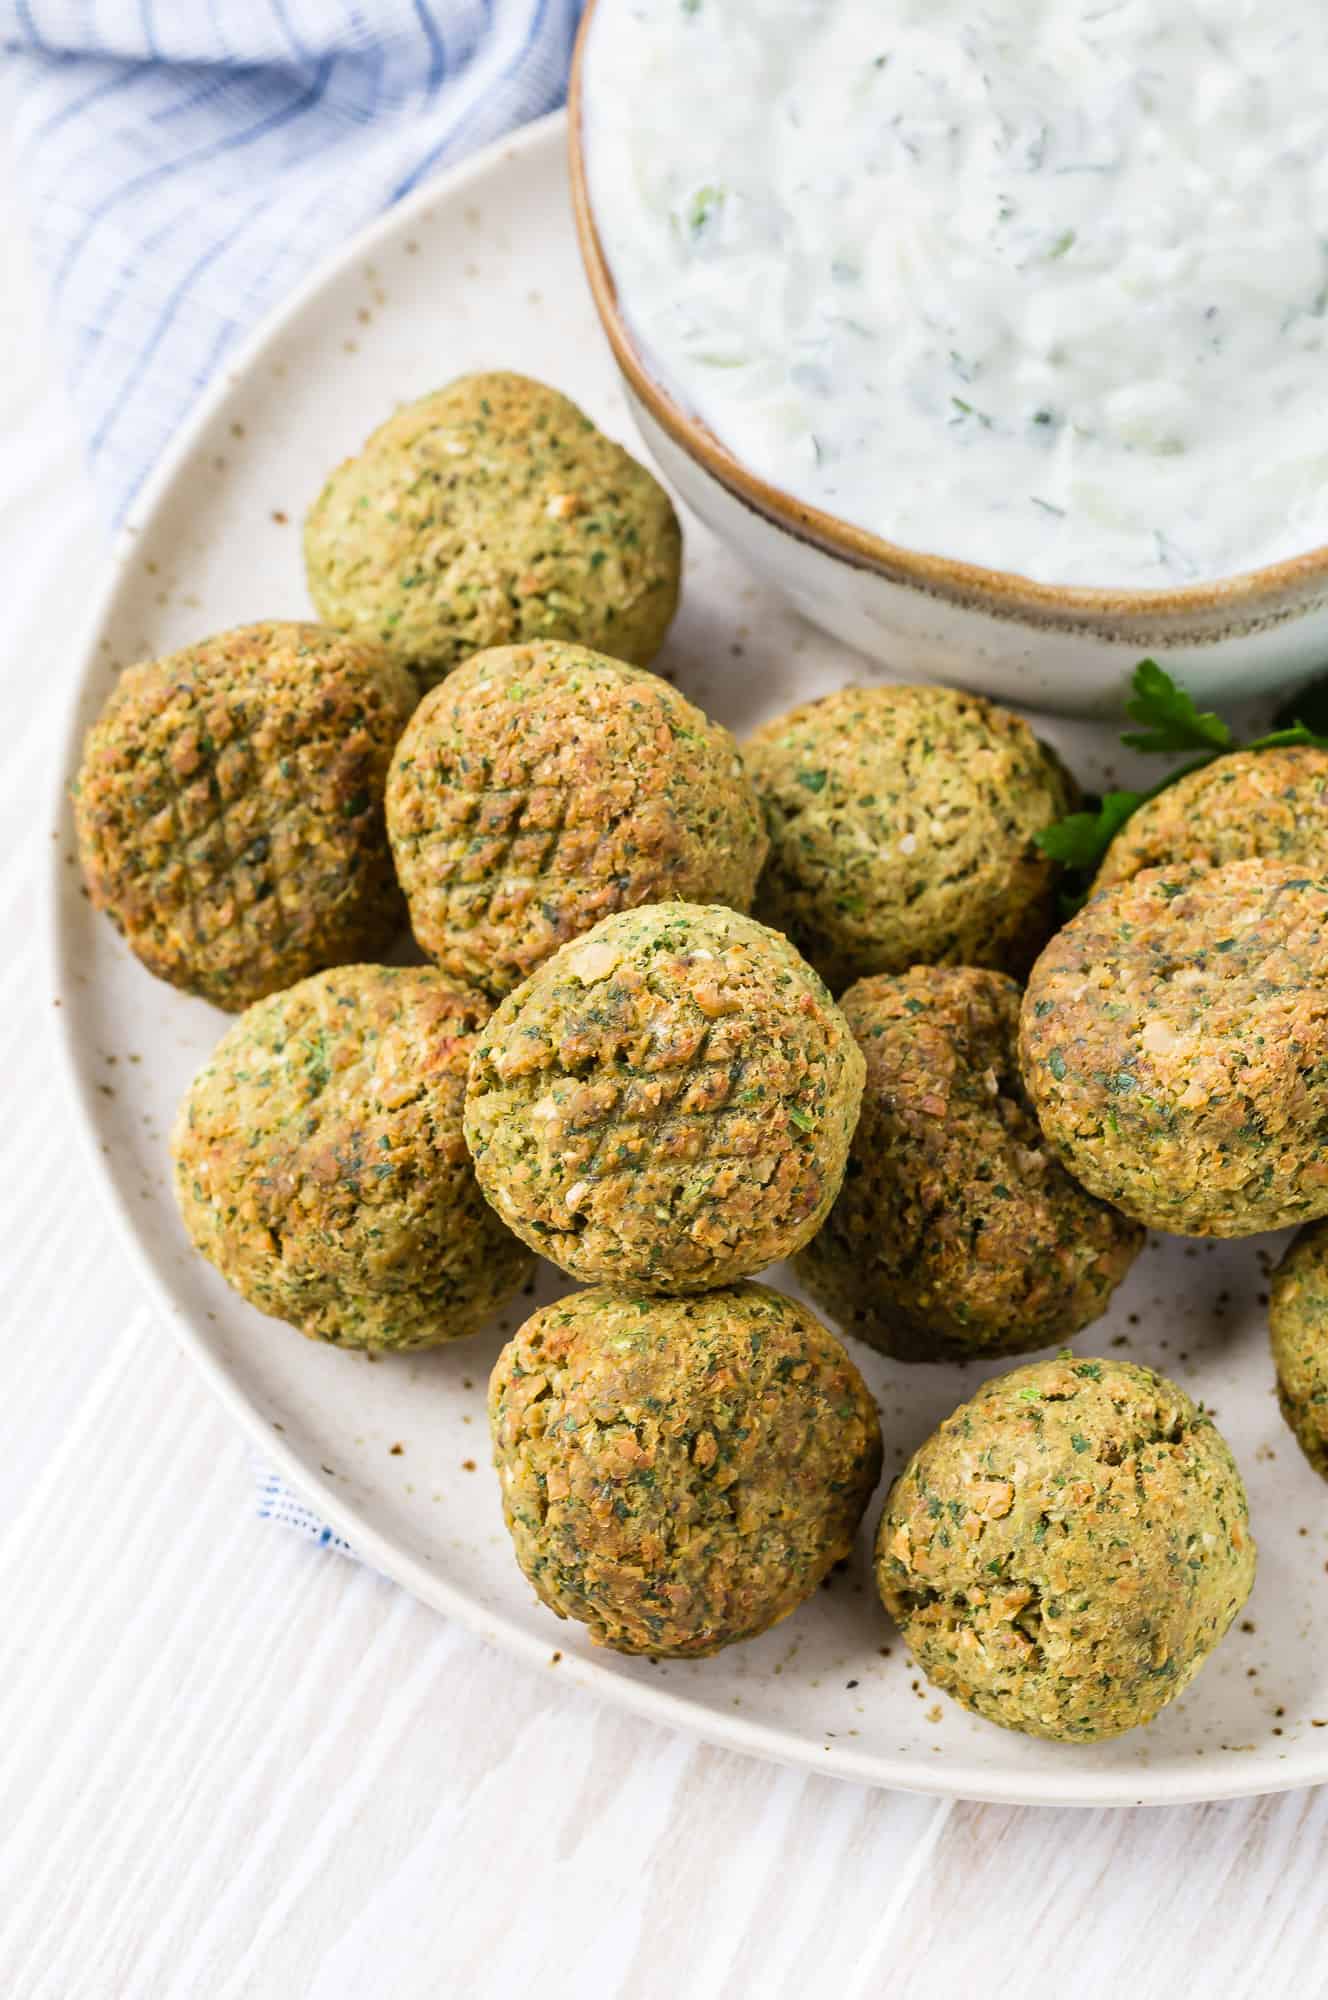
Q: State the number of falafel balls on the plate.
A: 12